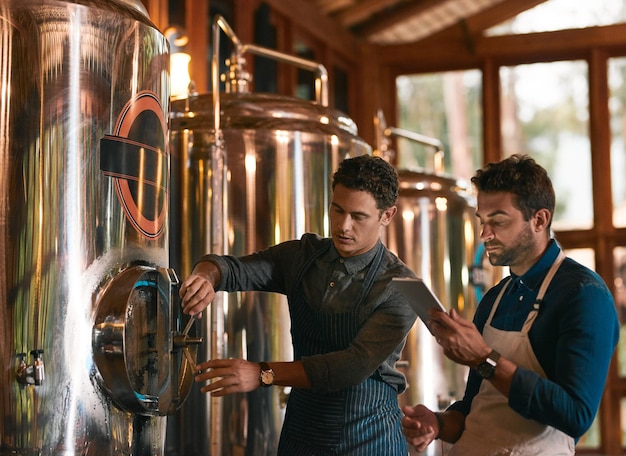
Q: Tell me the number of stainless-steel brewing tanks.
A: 3